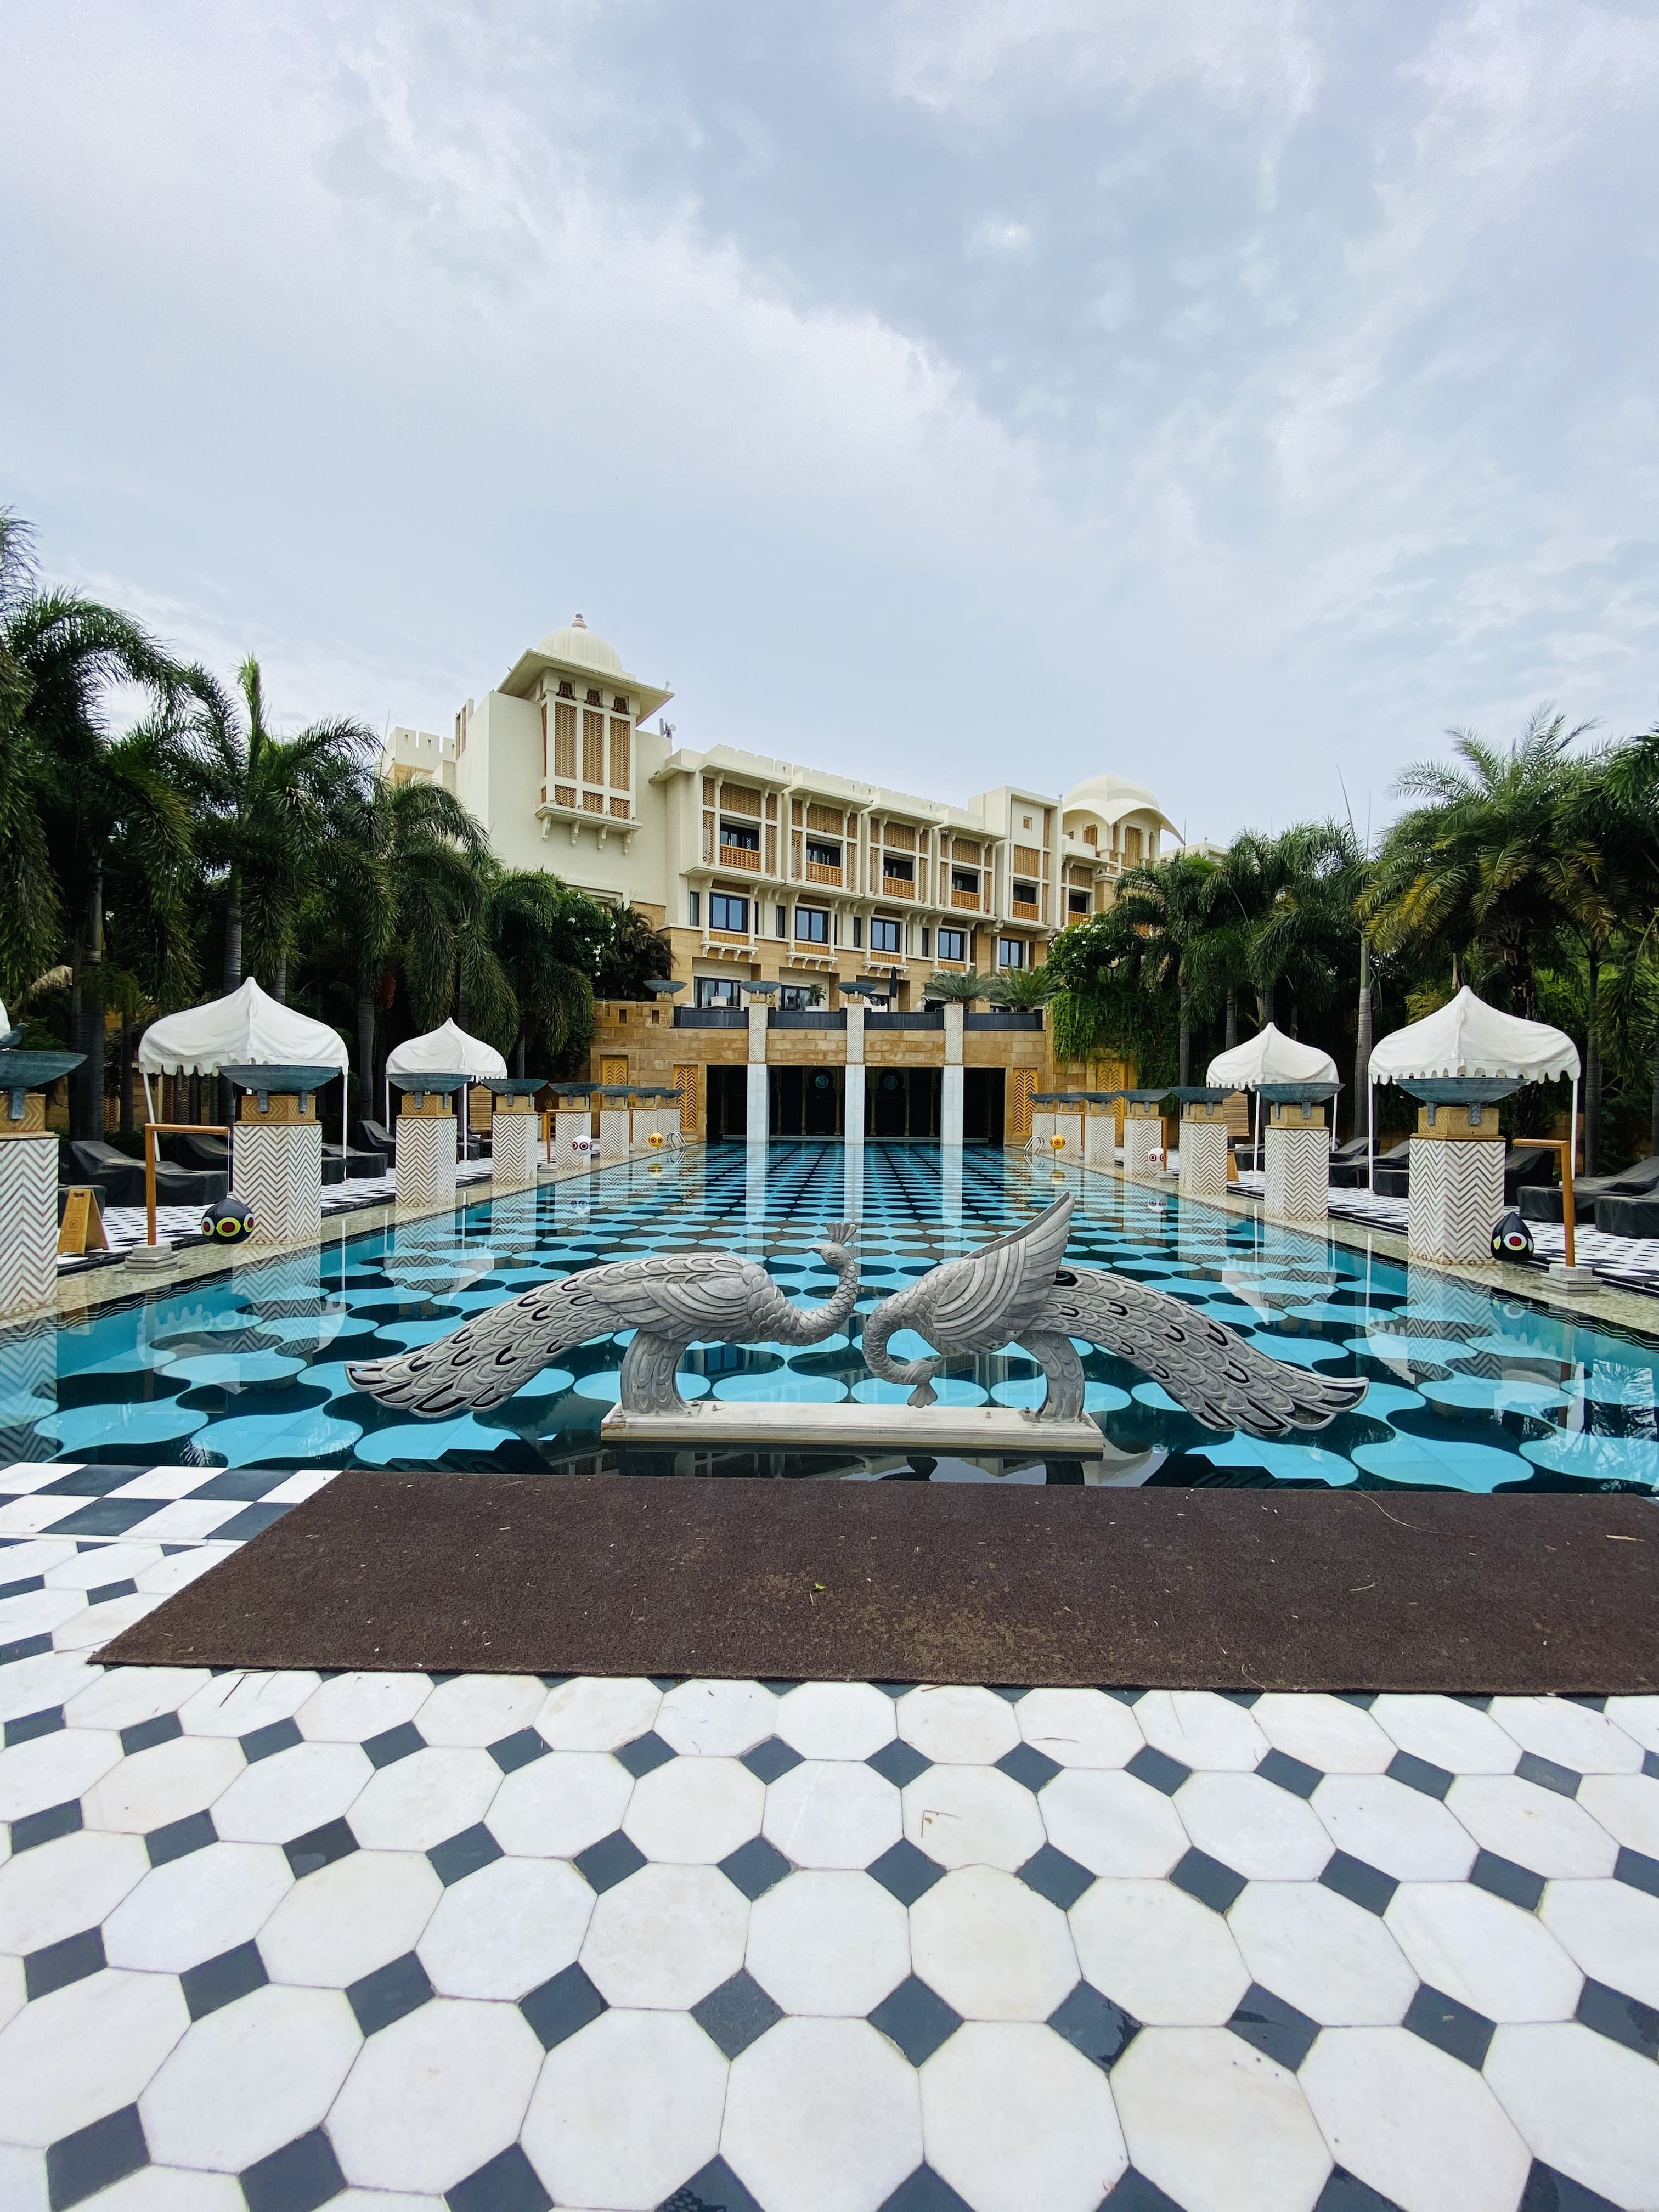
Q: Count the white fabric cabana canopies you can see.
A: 4